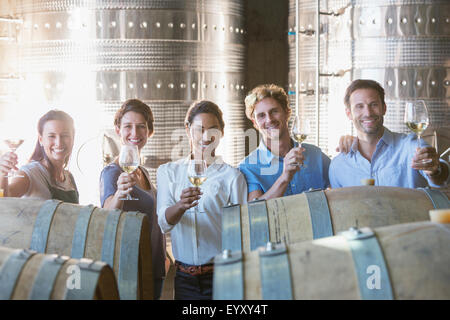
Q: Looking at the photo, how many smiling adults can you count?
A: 5